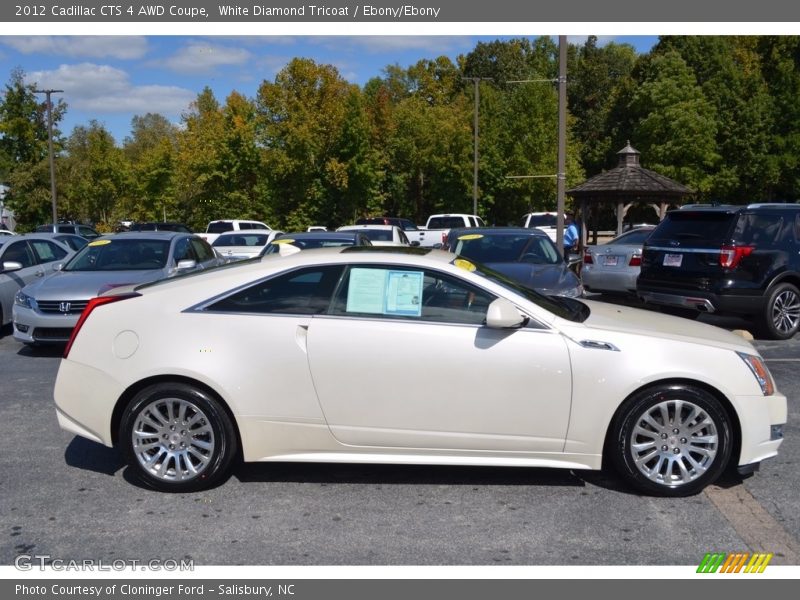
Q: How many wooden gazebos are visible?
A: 1